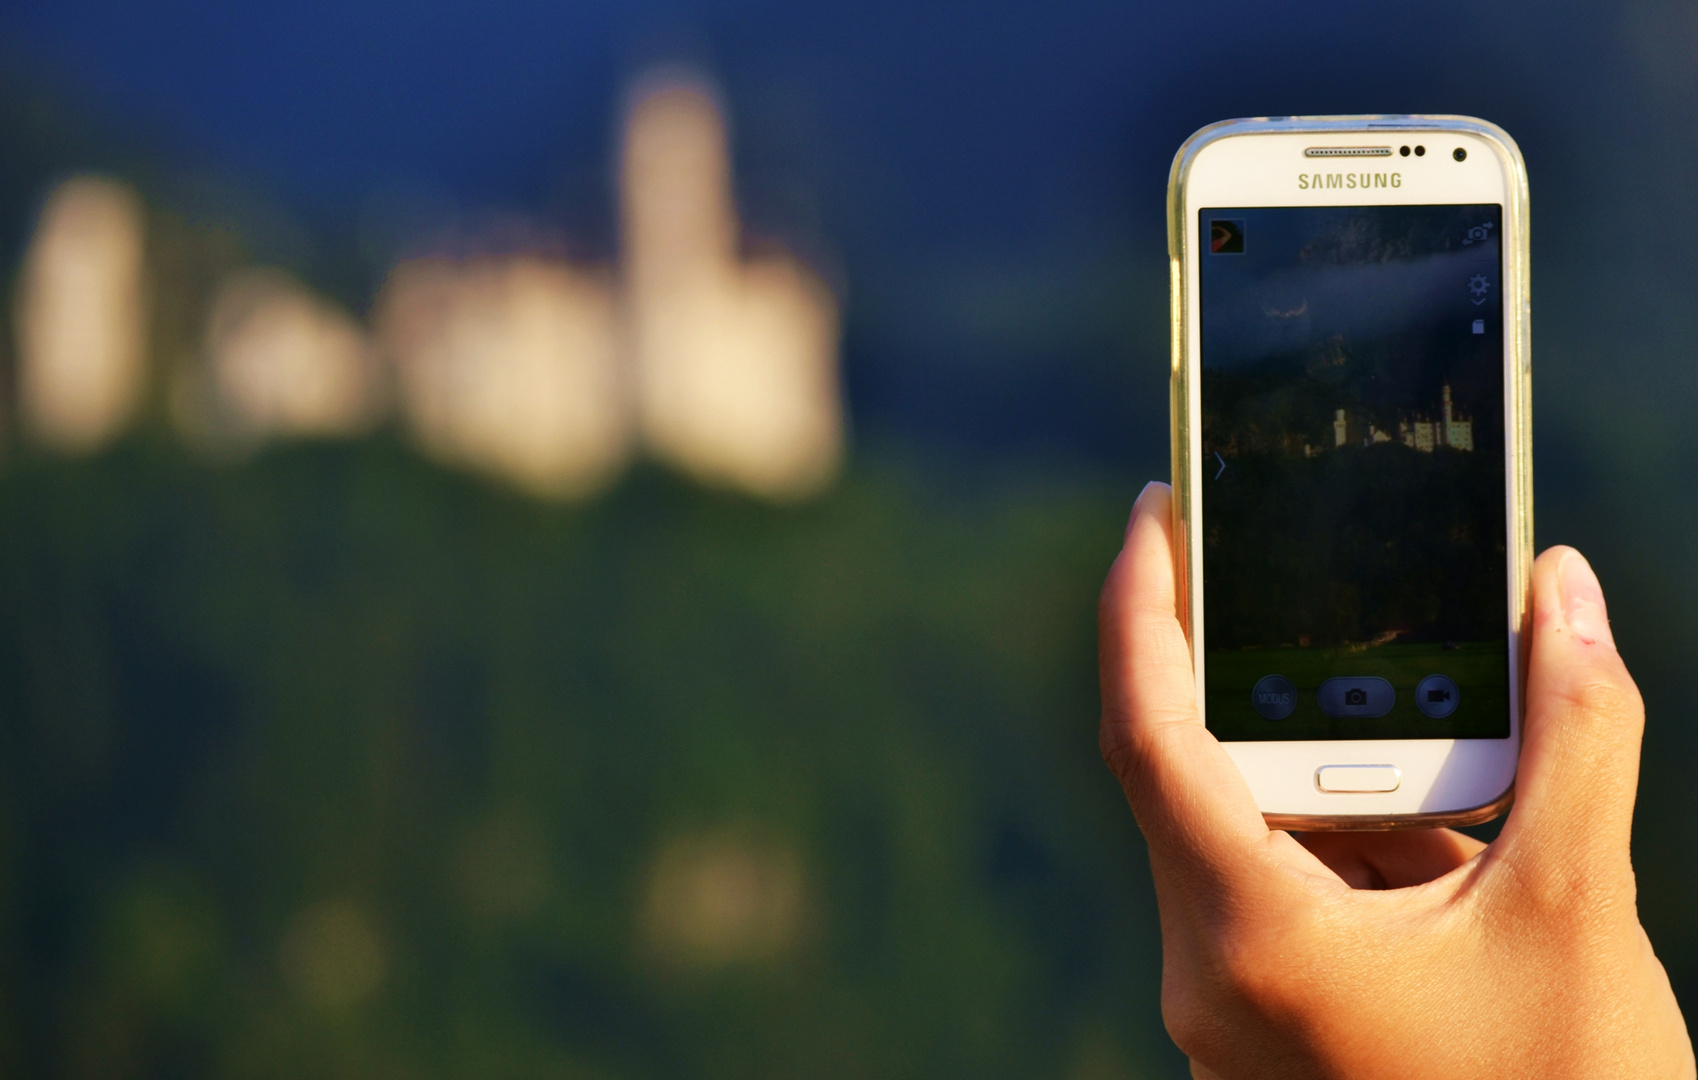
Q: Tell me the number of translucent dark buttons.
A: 3